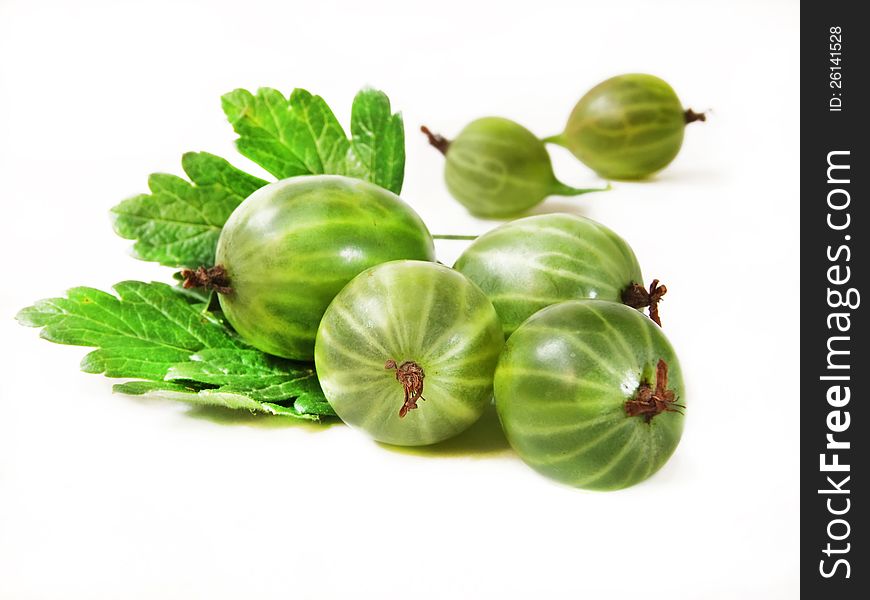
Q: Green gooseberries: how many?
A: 6